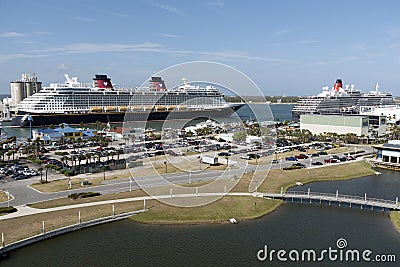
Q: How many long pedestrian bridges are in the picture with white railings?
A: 1